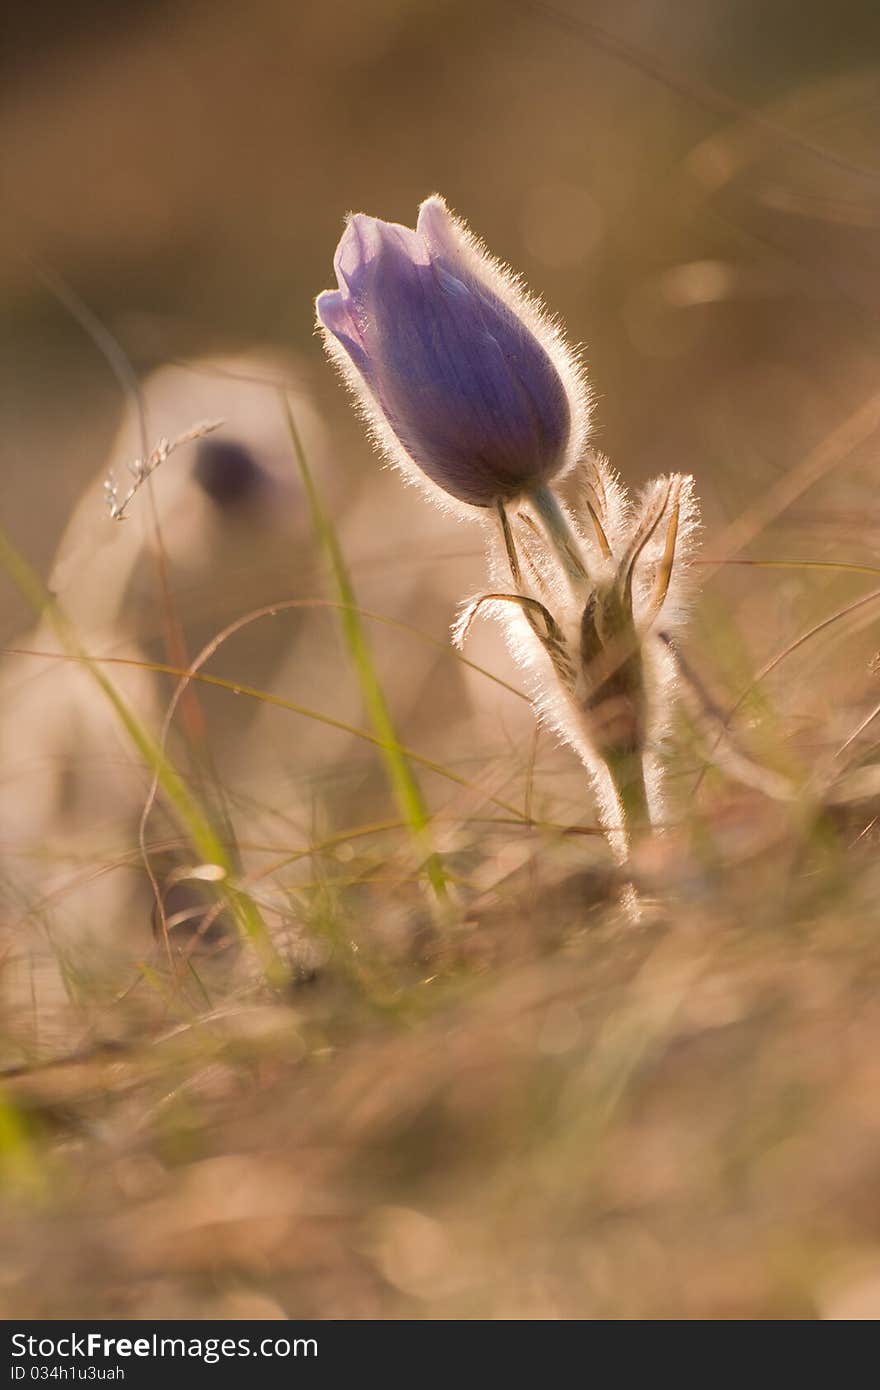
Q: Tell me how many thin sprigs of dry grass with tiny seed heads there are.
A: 1